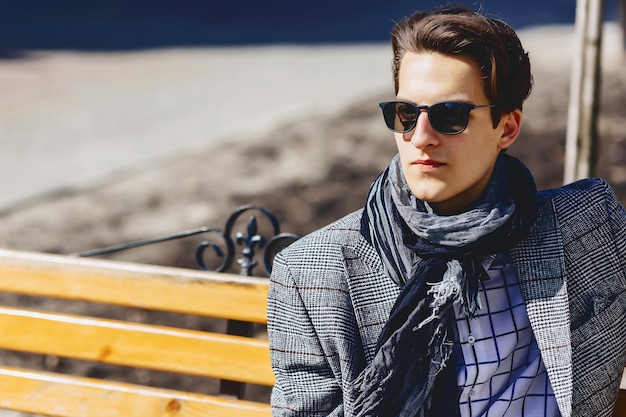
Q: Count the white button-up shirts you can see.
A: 1